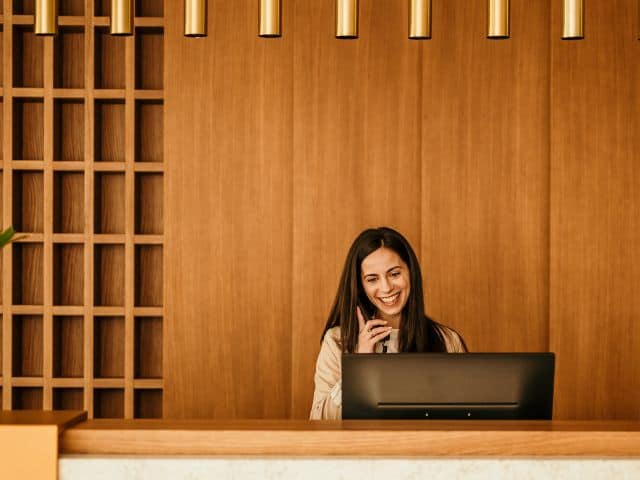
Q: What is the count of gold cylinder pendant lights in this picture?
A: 8